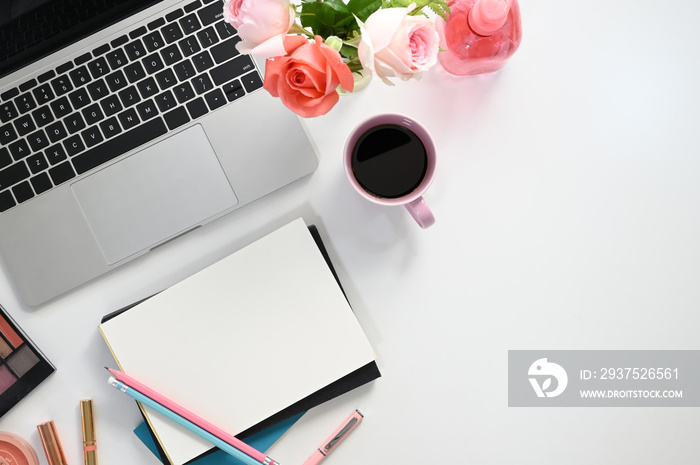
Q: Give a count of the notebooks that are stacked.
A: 3